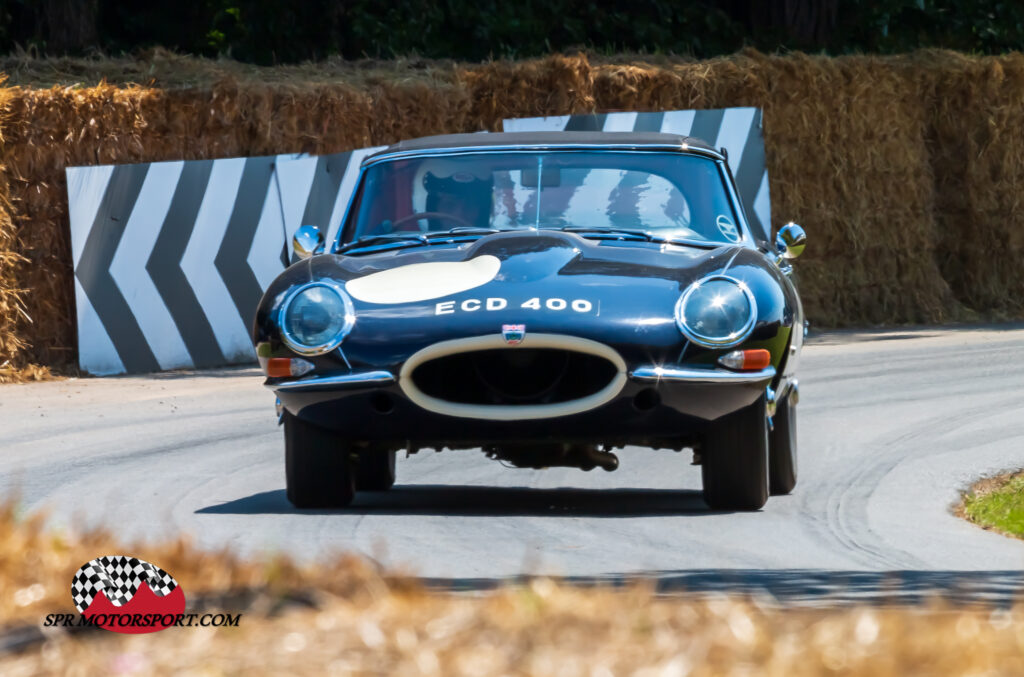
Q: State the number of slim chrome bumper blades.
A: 2